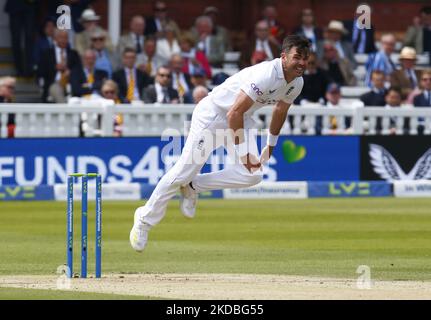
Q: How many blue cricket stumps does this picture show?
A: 3